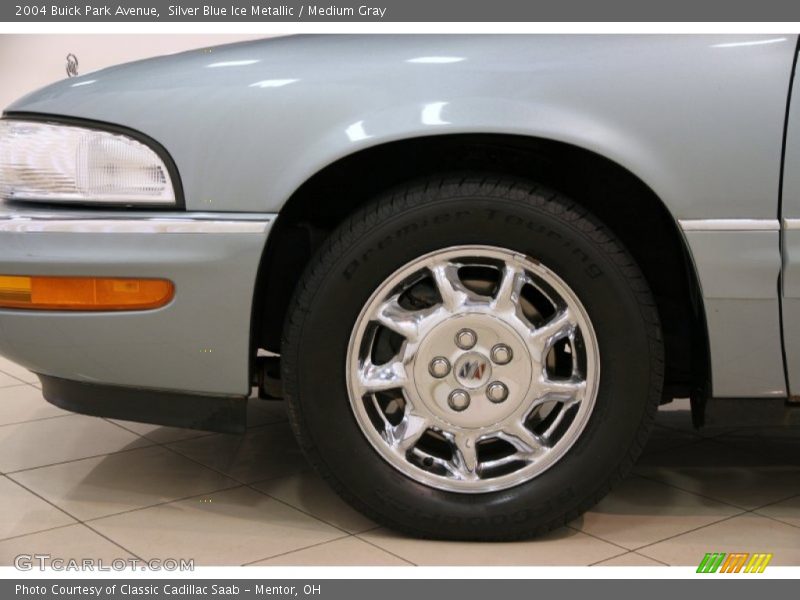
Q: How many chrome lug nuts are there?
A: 5